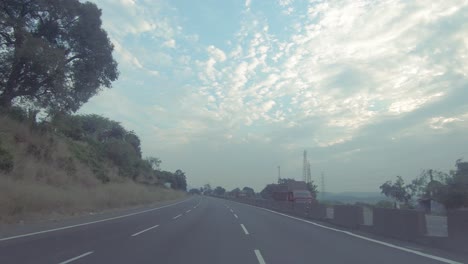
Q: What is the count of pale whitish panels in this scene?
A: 3